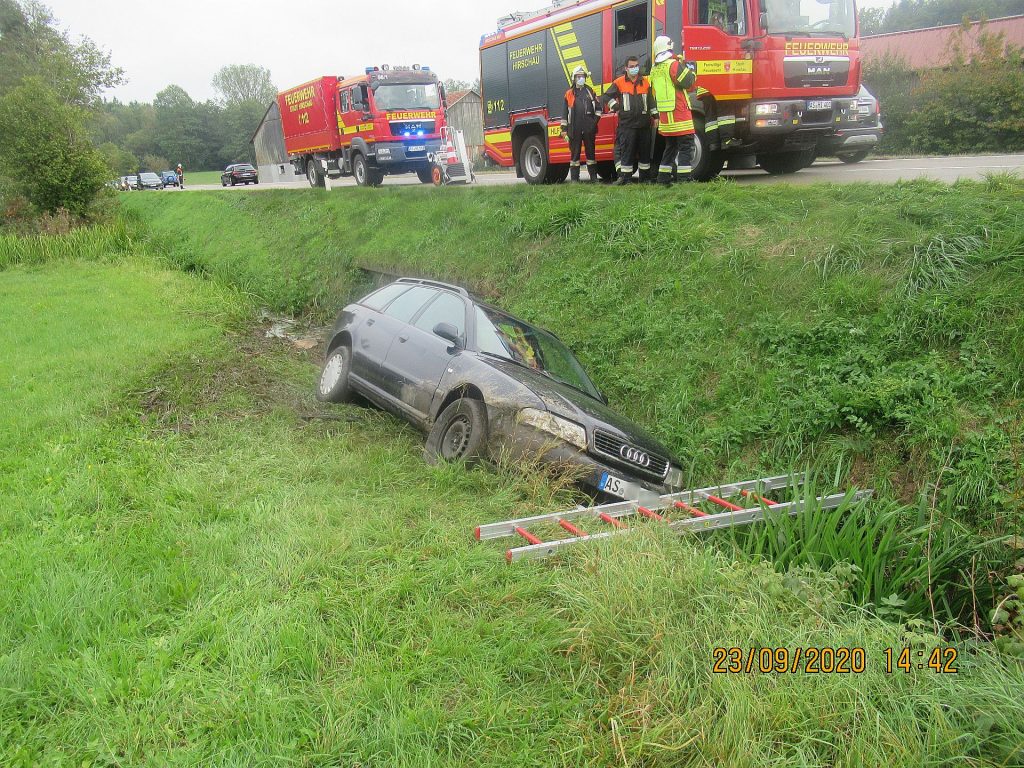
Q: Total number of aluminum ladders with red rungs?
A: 1